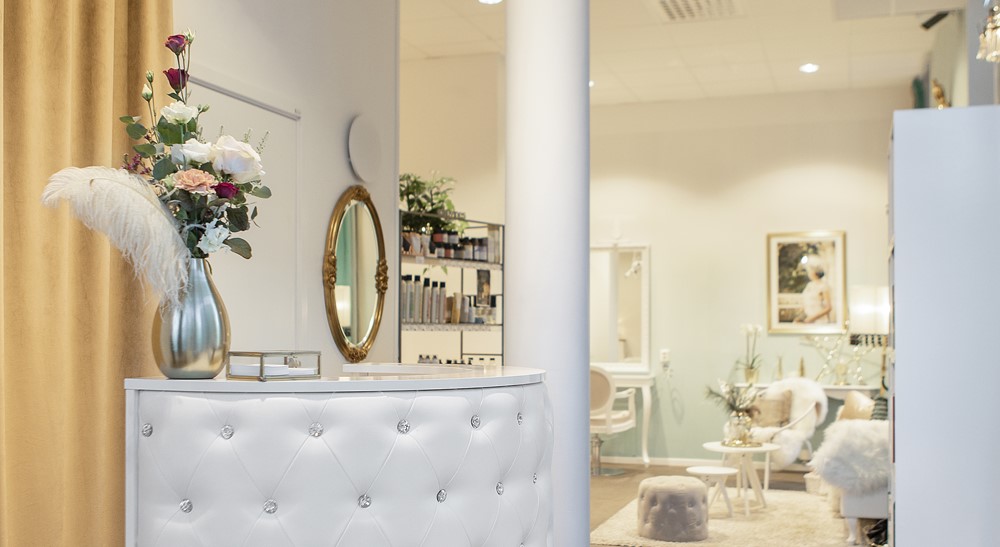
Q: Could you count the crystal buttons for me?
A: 12